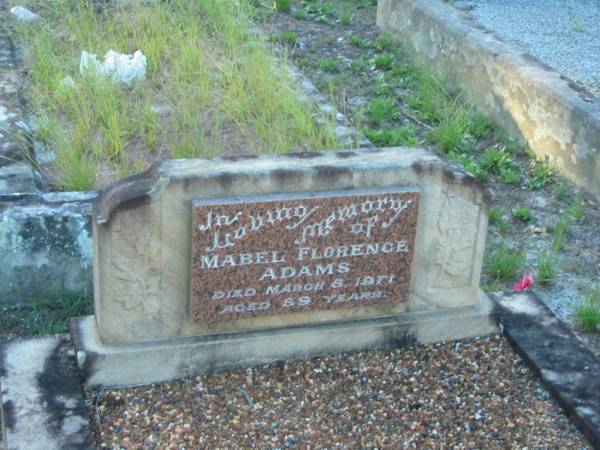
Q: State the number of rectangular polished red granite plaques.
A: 1